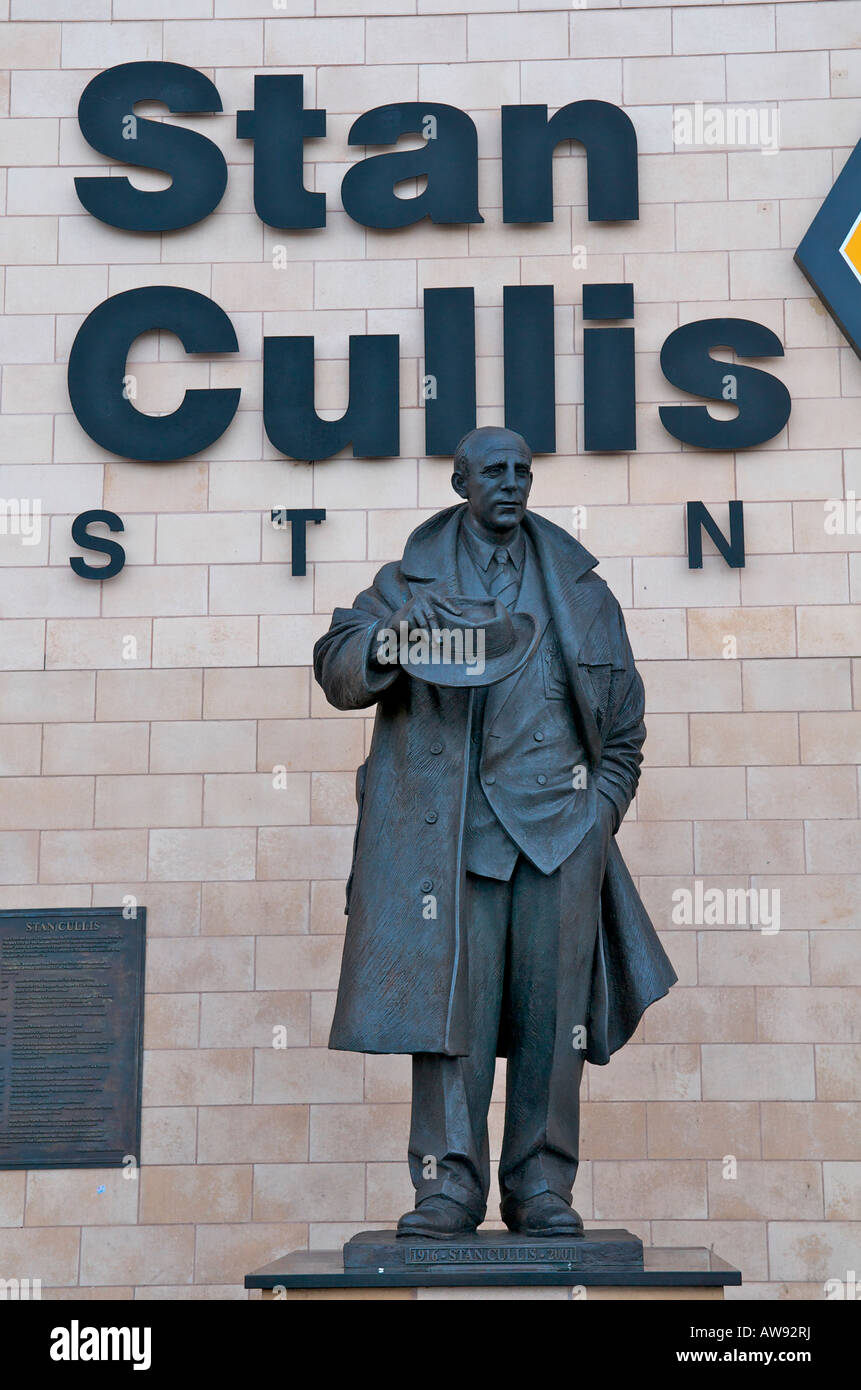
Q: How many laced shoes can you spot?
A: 2